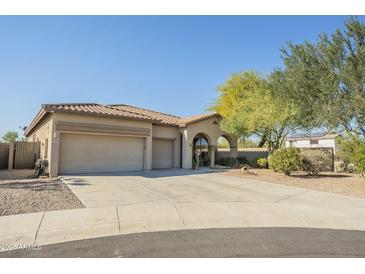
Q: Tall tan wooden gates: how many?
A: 1